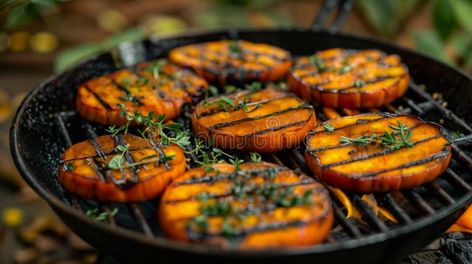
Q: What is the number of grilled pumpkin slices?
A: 7